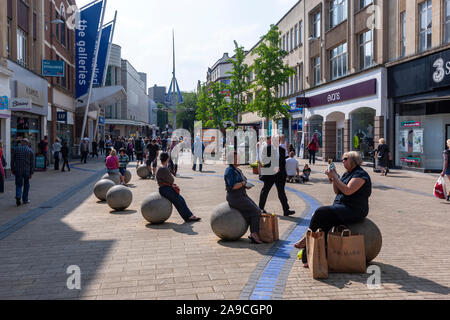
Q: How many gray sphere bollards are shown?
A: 8